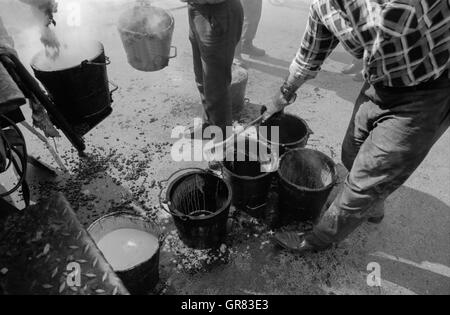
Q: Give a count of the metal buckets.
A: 8